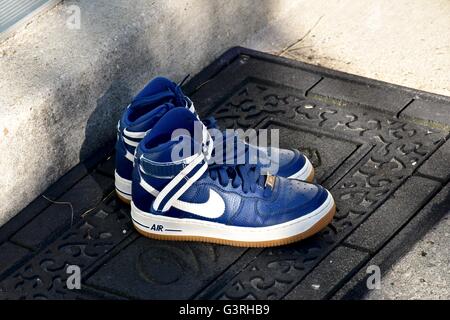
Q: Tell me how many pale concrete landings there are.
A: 1